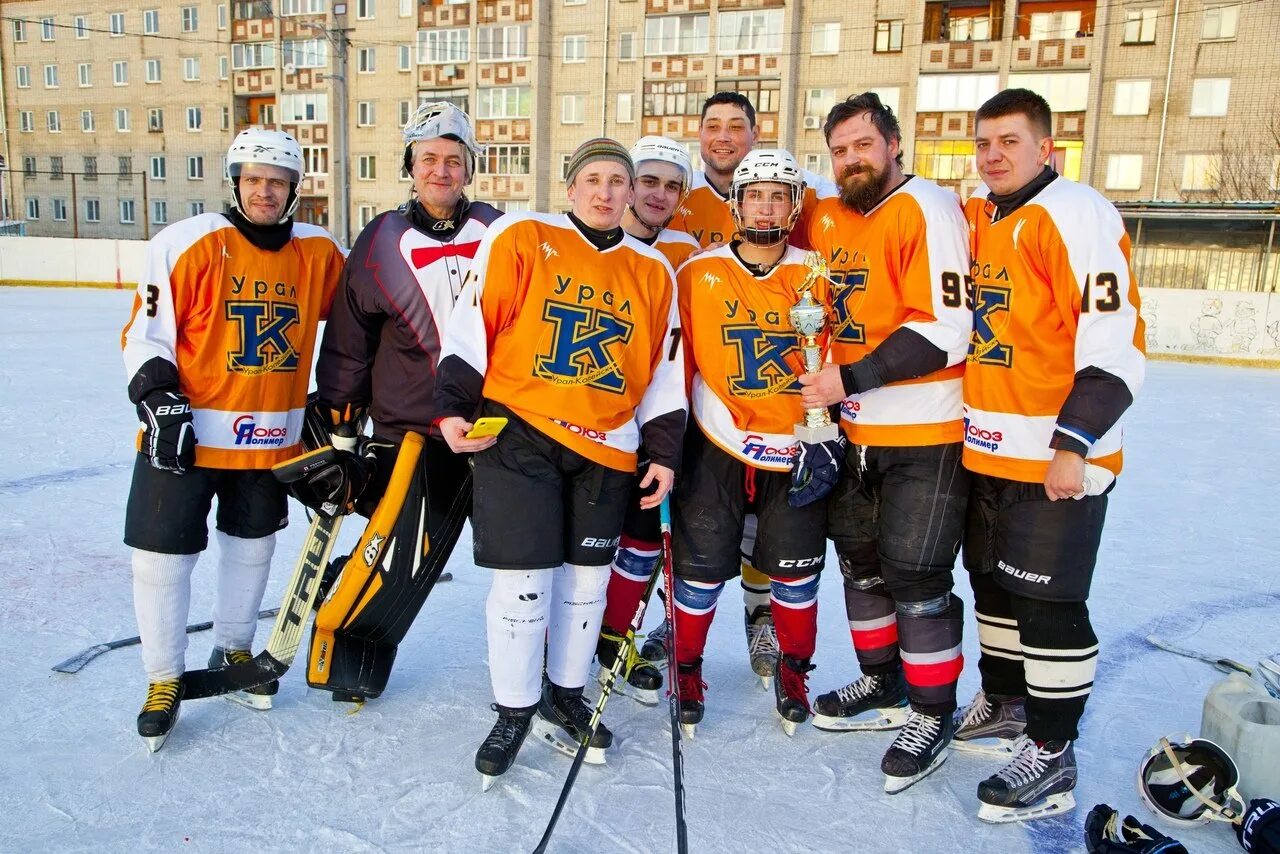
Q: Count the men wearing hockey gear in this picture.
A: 8